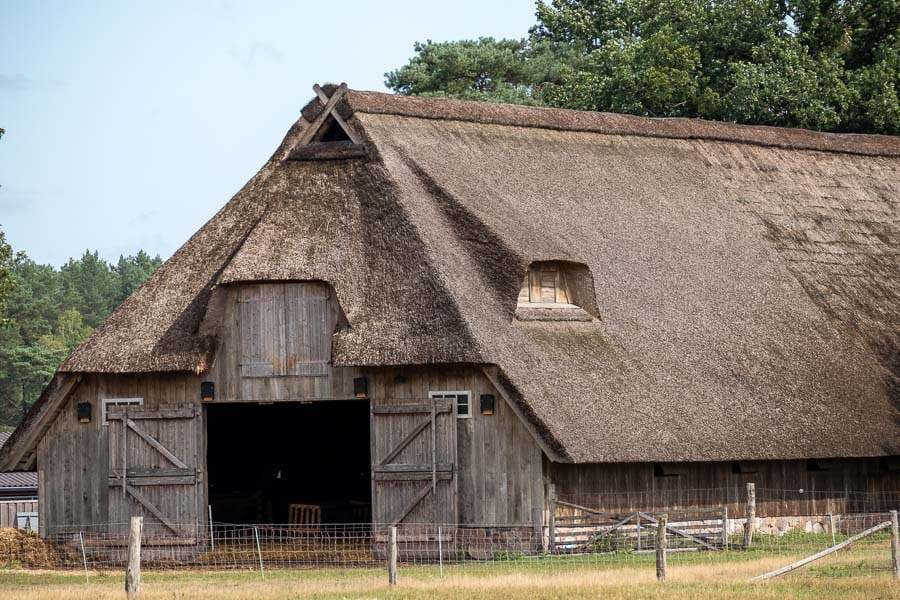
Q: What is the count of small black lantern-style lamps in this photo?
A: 4